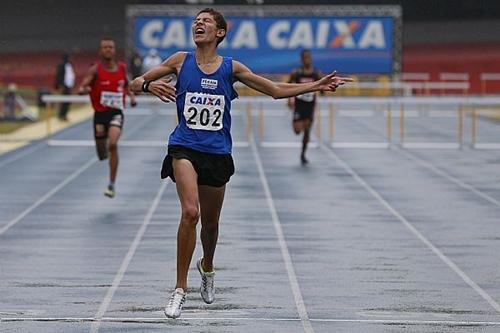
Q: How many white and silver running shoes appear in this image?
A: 2